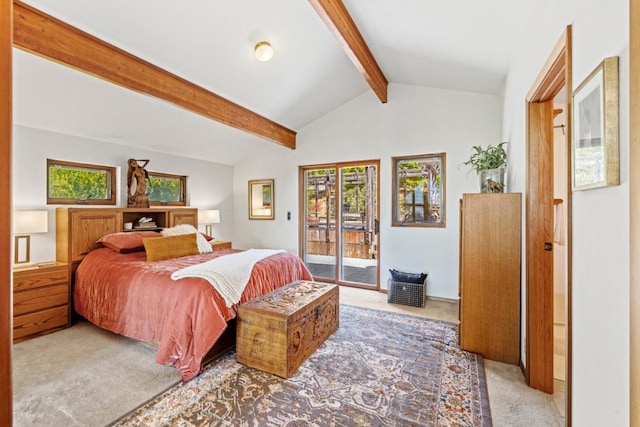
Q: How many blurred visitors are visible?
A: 0